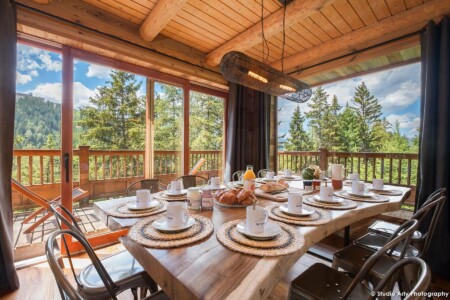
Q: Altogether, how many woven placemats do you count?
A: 14